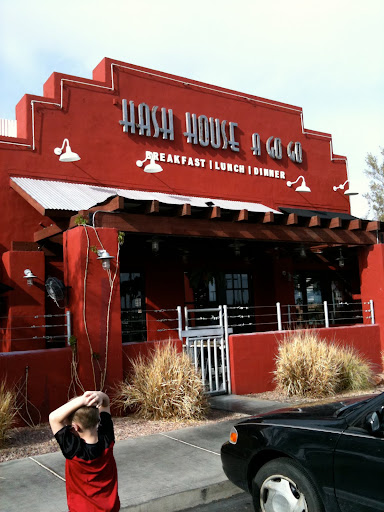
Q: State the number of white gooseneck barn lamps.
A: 4